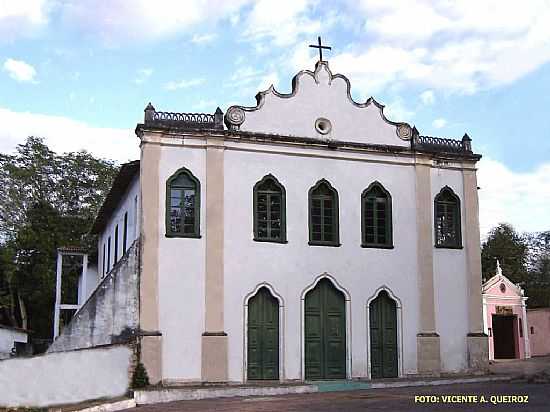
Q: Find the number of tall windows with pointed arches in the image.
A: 5